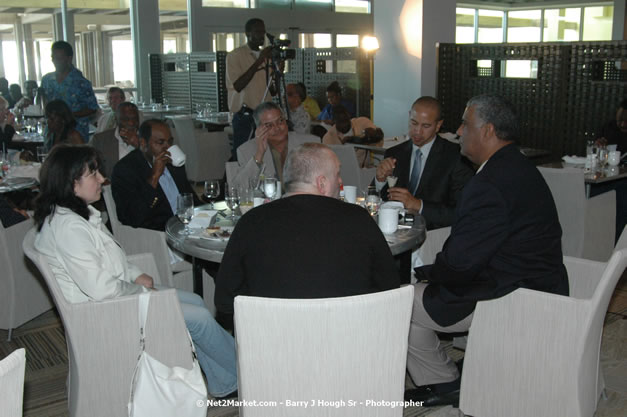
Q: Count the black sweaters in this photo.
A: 1